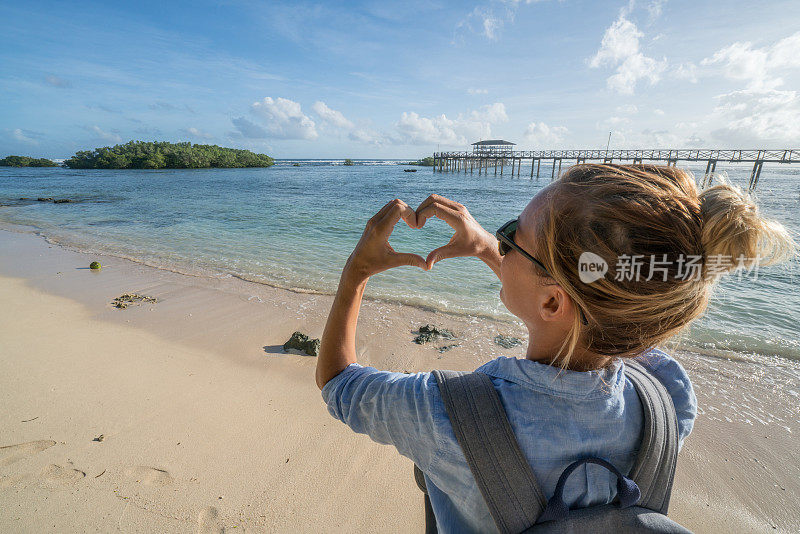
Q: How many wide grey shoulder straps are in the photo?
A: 2